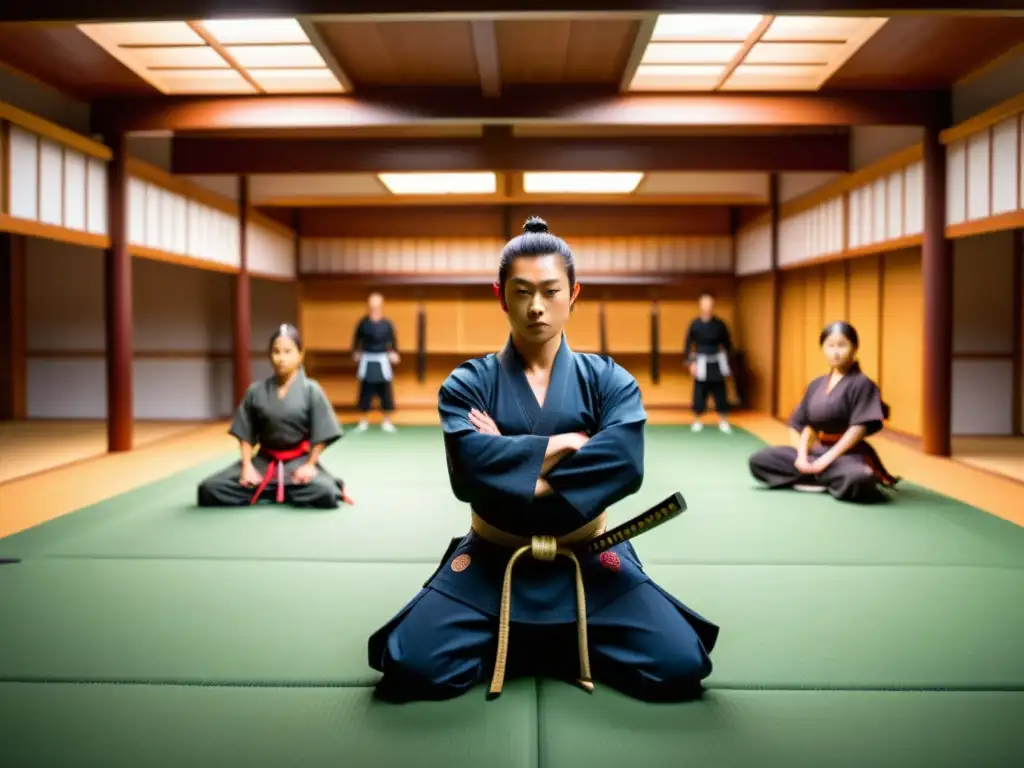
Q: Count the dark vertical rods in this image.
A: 3